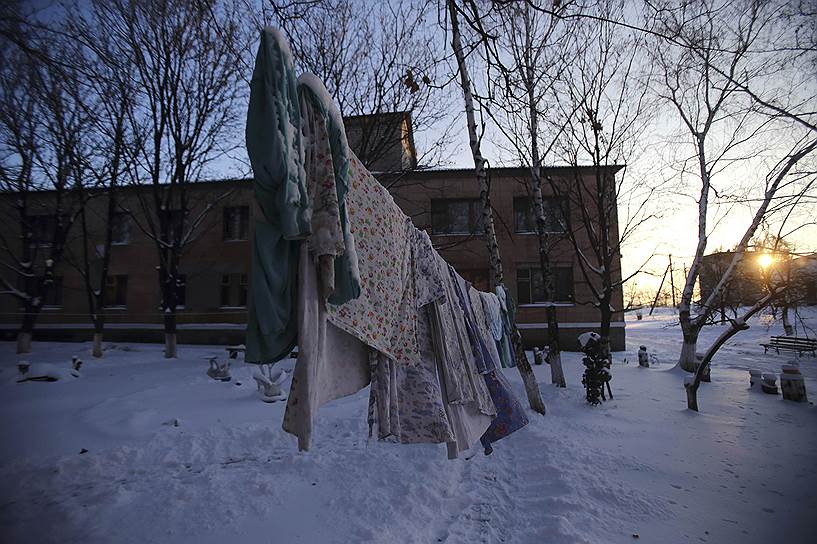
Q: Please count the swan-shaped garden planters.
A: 2